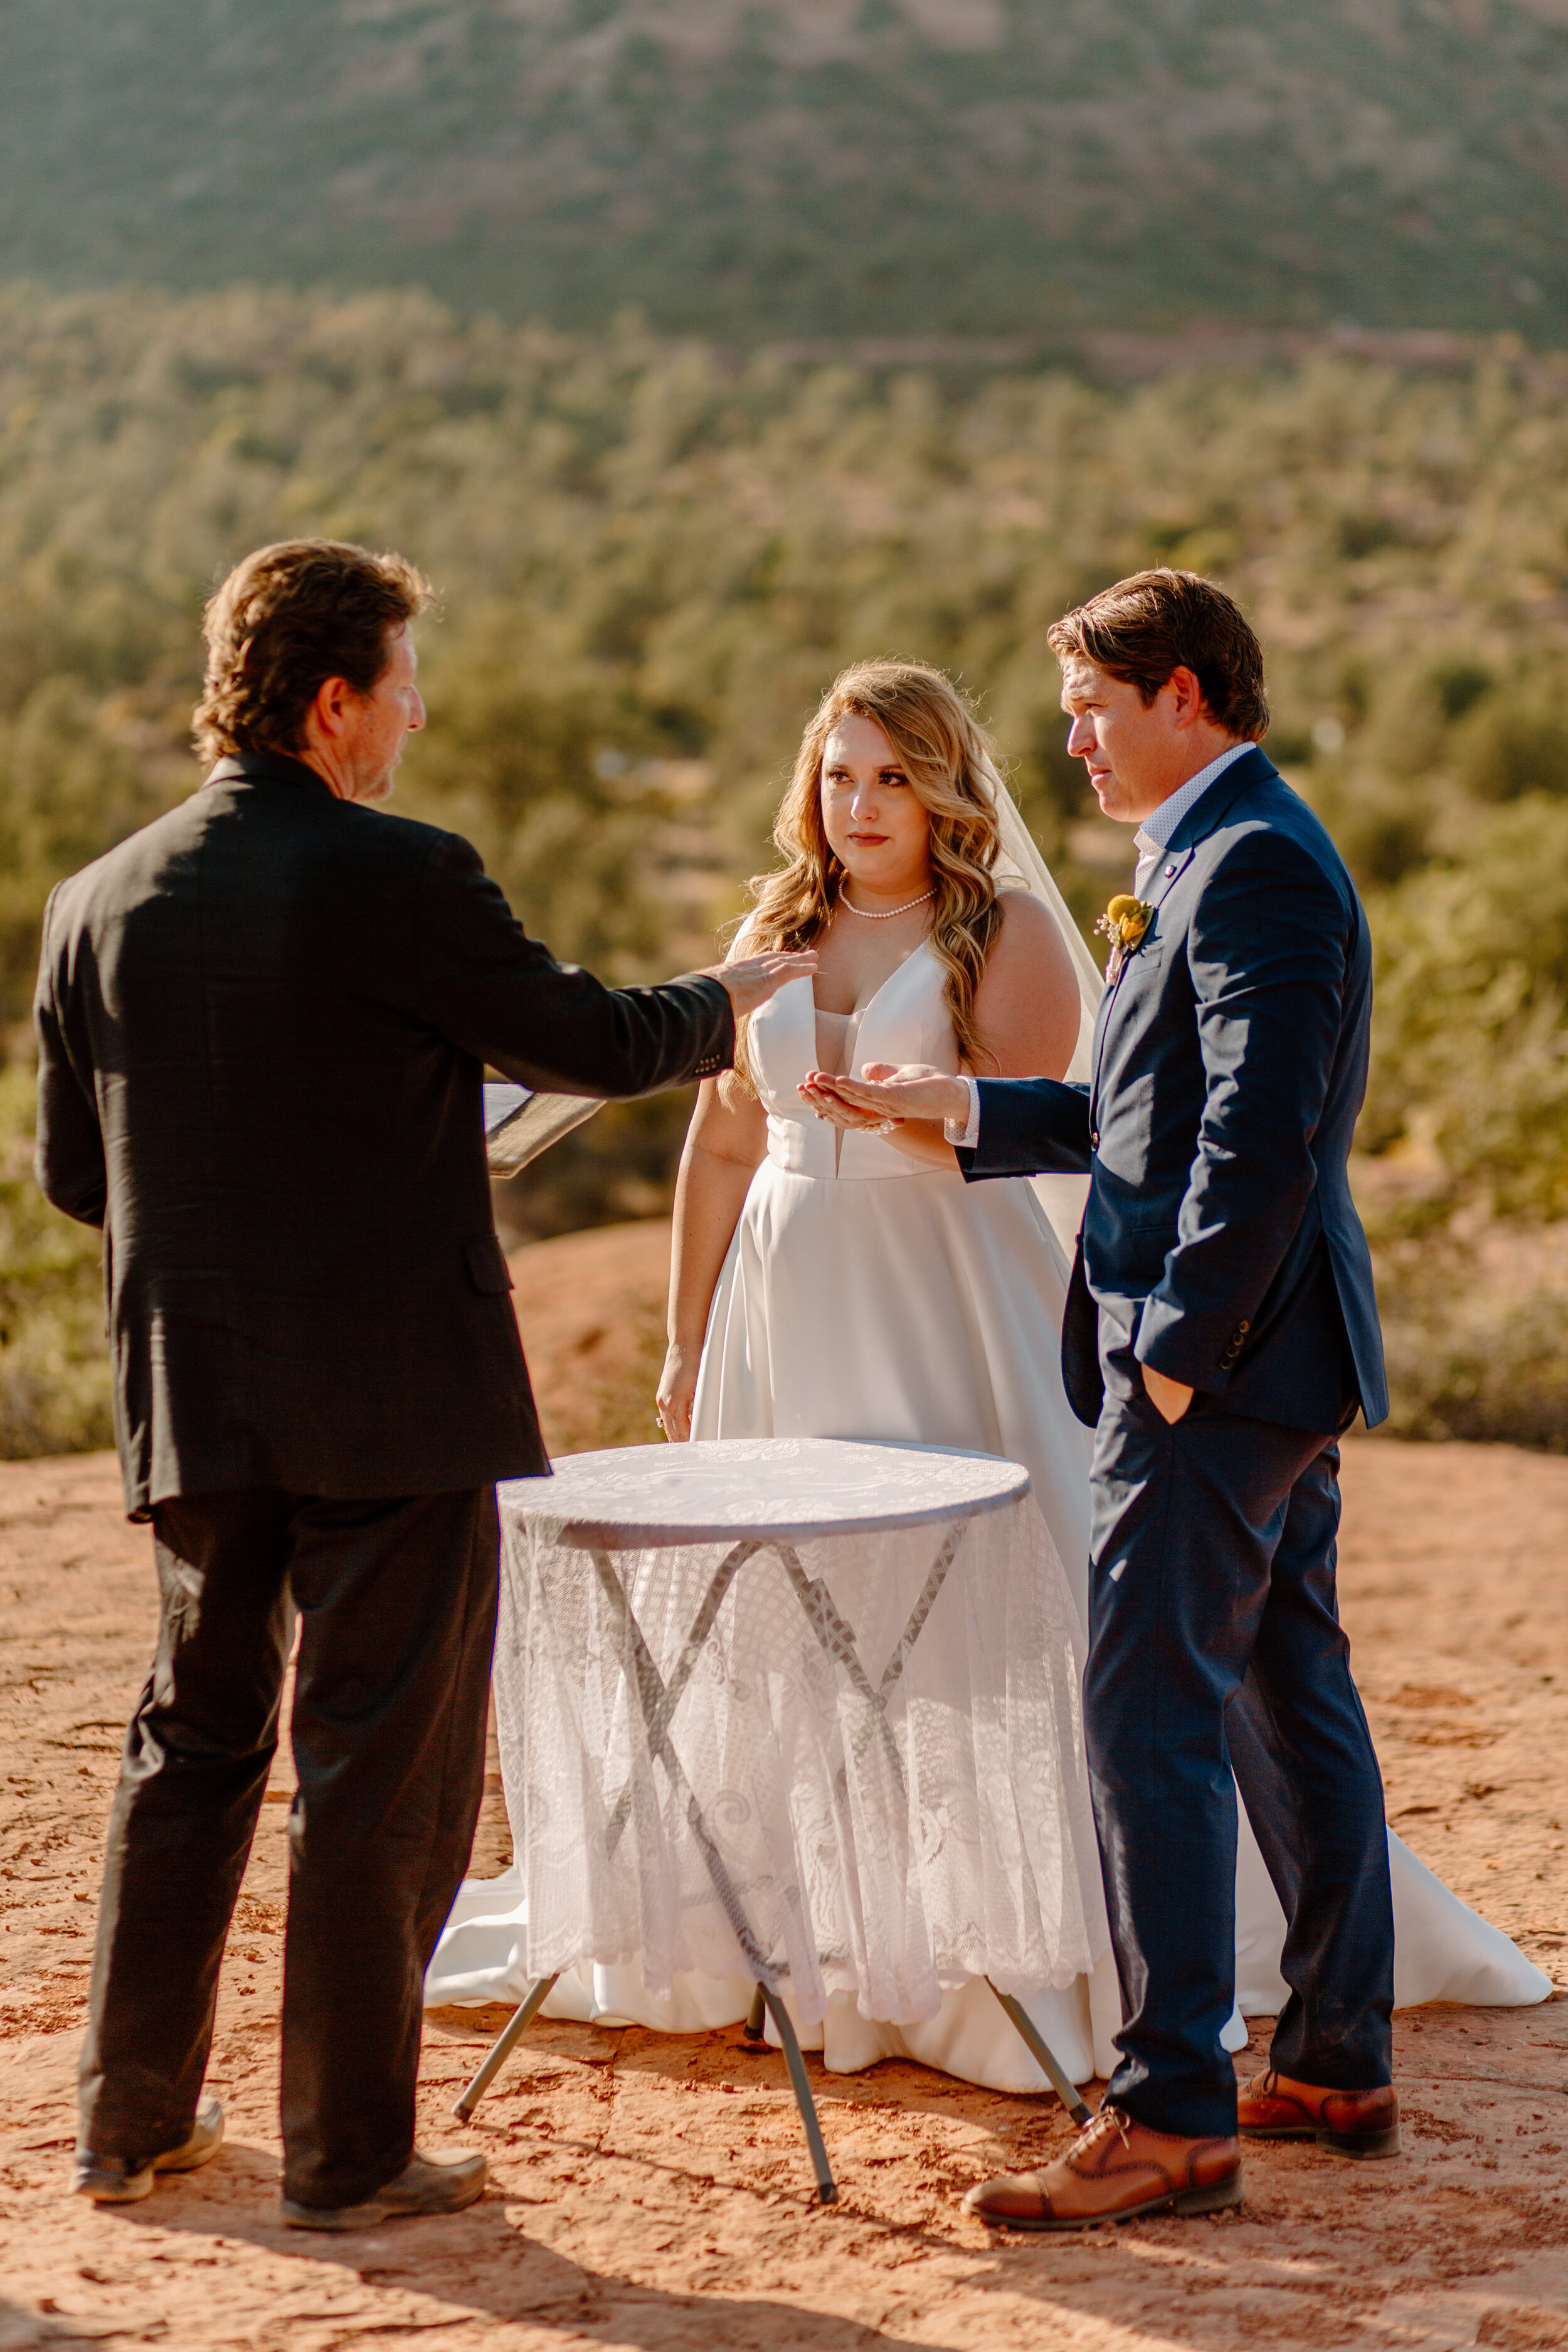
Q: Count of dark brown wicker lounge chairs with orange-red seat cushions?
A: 0